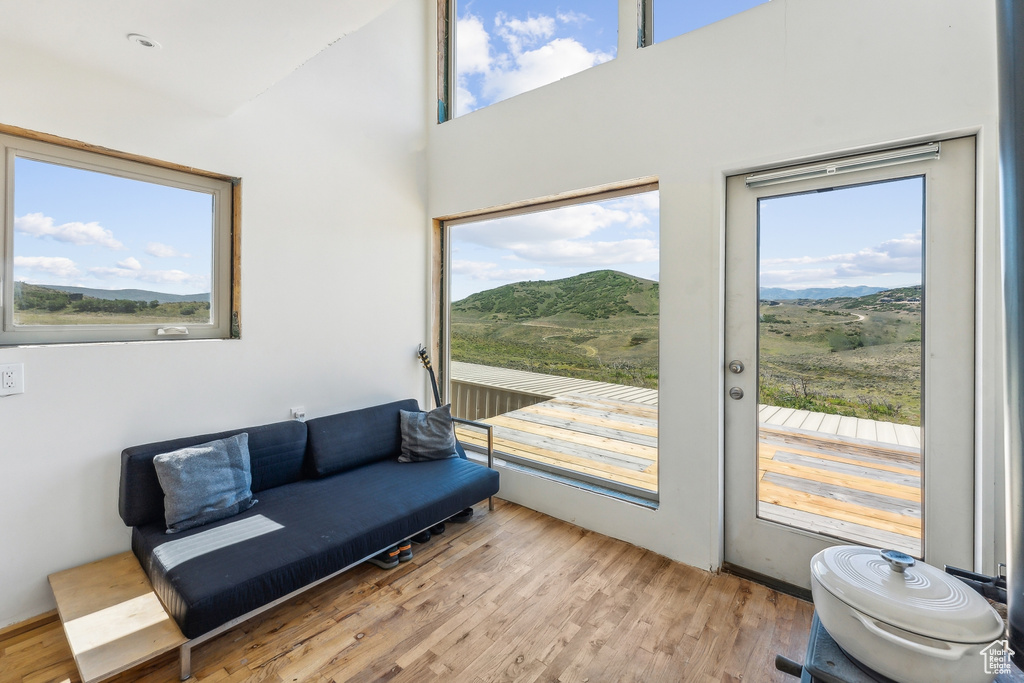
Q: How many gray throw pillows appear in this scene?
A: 2